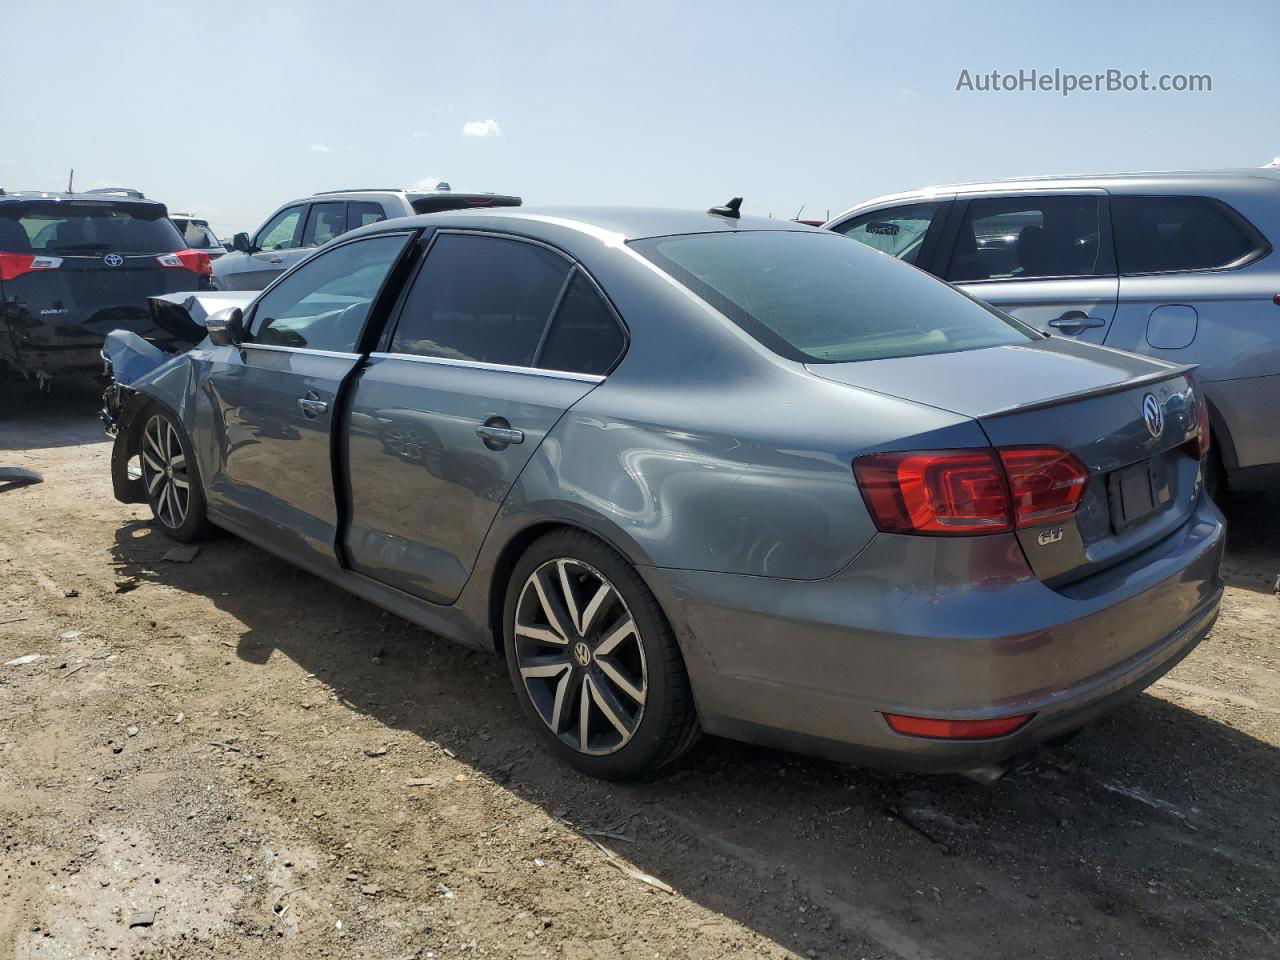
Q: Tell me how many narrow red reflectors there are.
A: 1